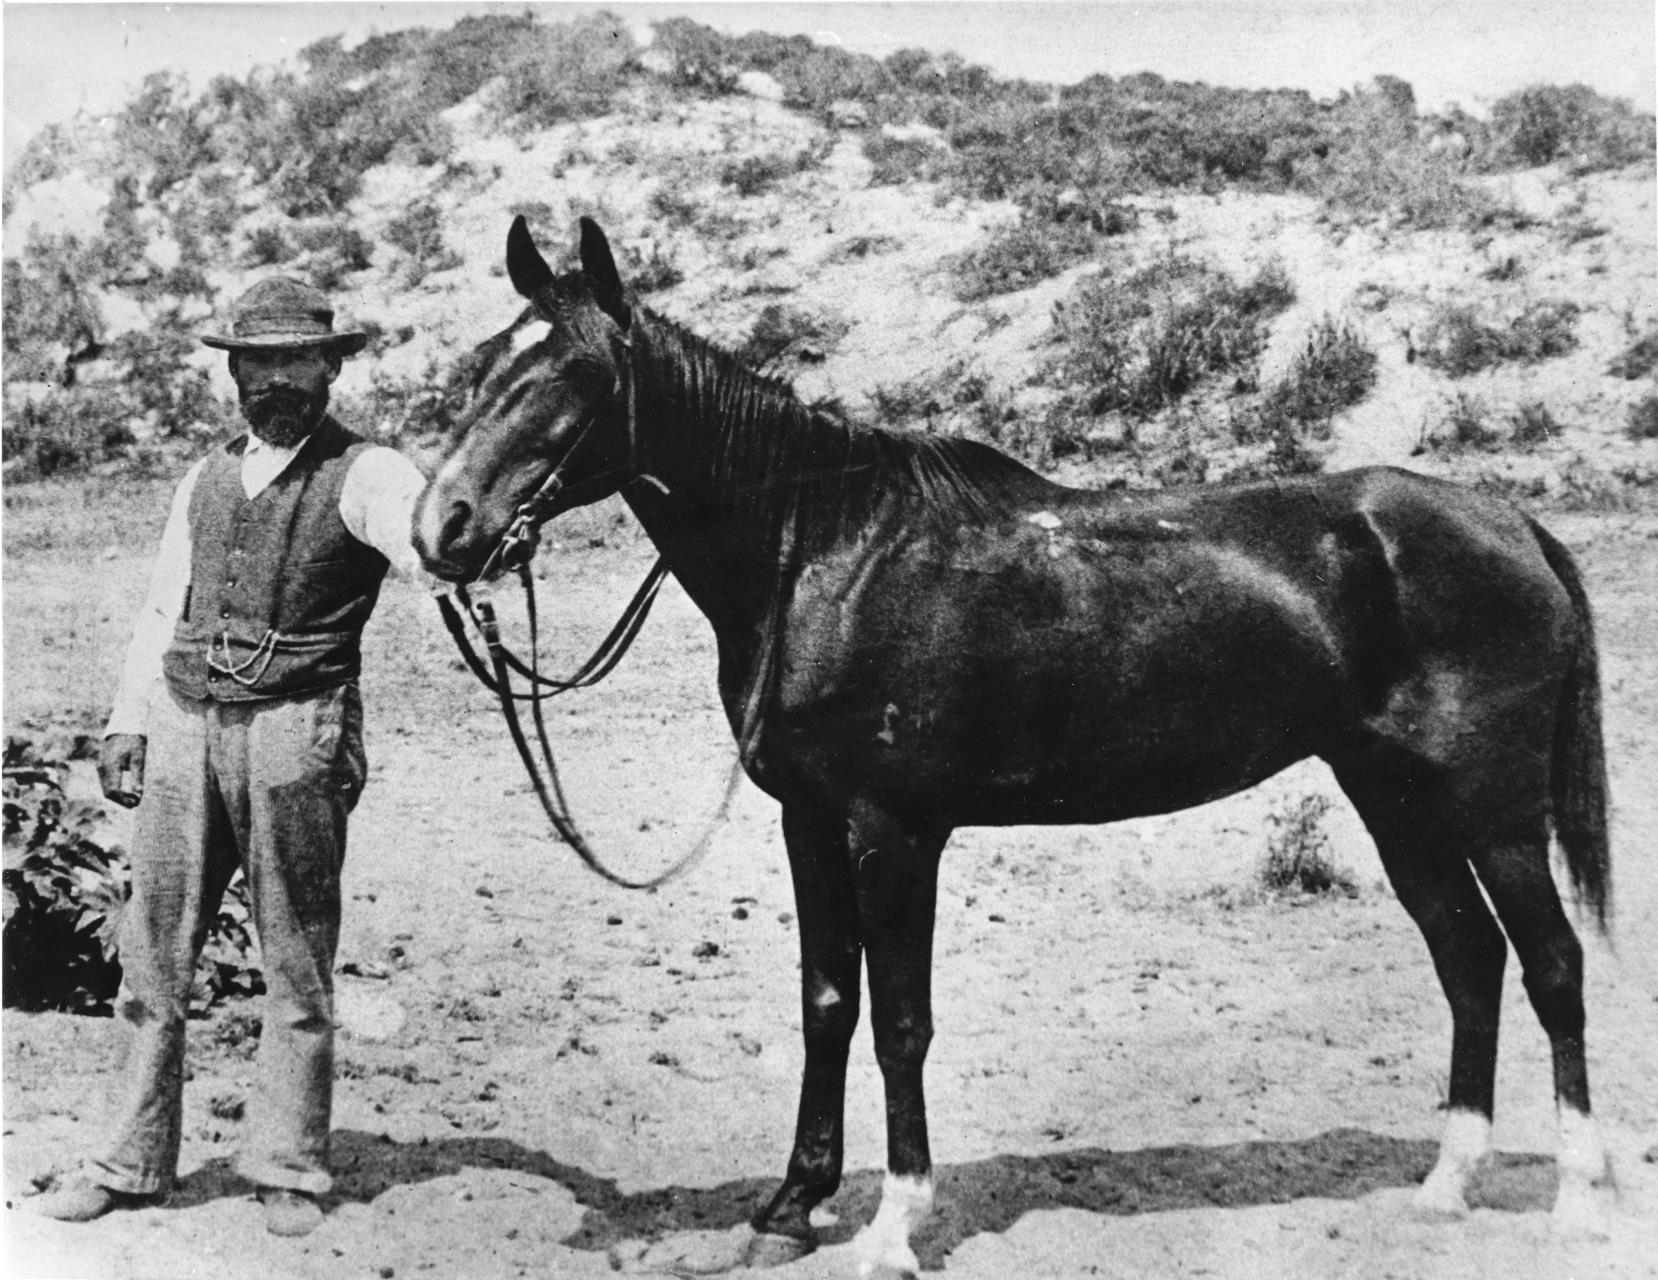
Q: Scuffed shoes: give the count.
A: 2